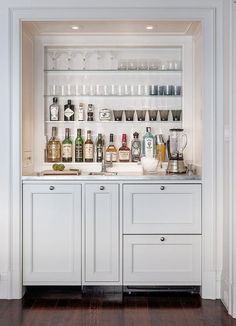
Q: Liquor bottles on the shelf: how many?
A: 13